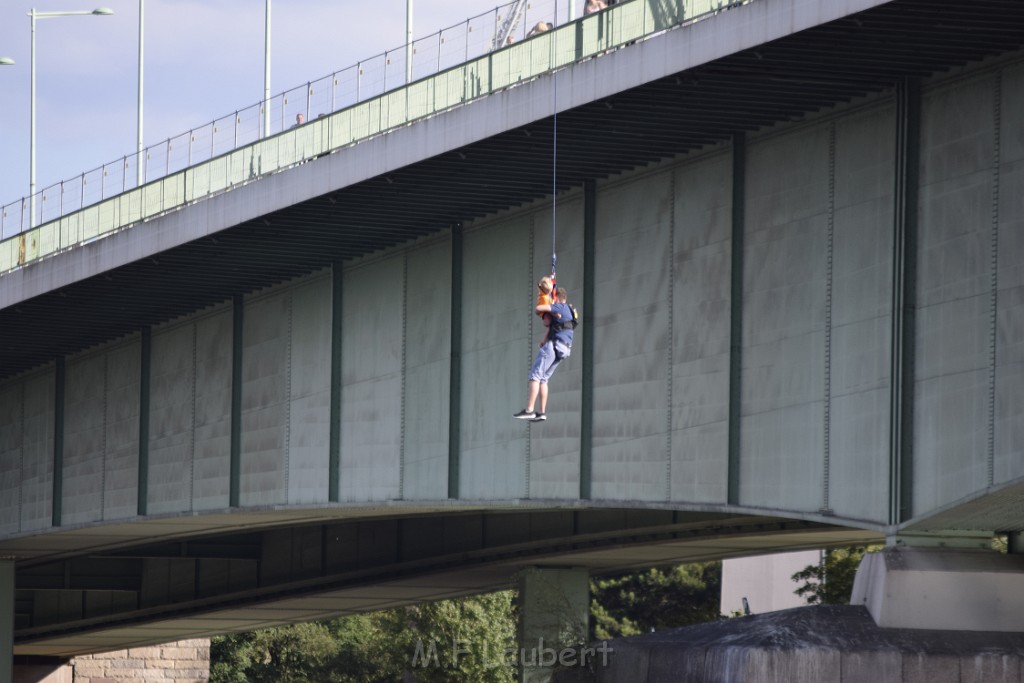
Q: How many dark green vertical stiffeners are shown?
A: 8